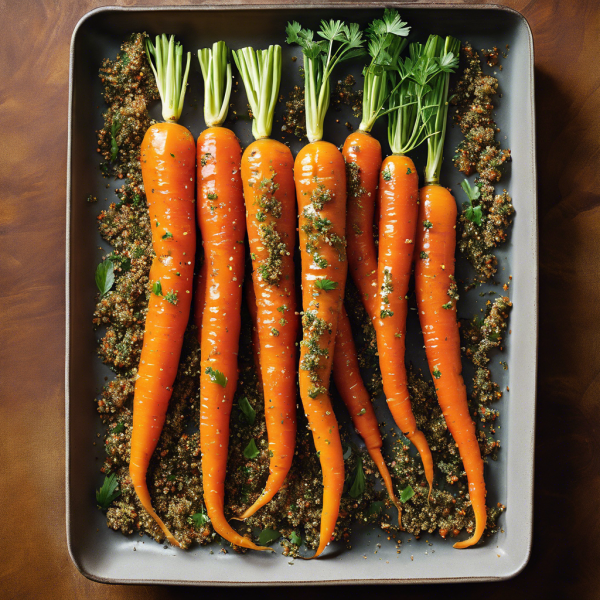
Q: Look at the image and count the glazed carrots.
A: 7